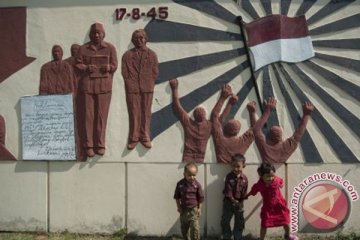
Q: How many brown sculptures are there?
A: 7